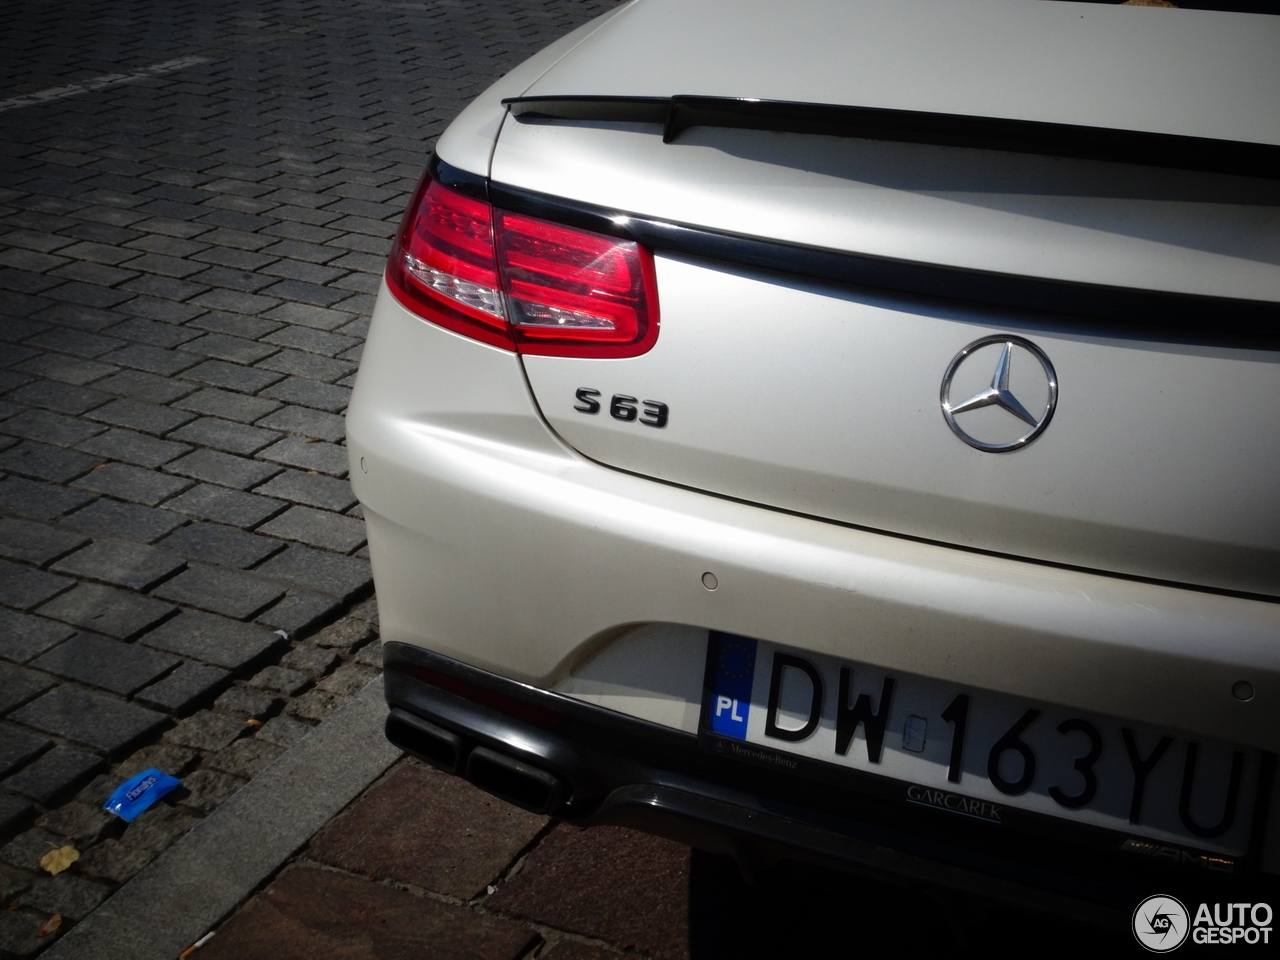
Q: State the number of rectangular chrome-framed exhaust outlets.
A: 2